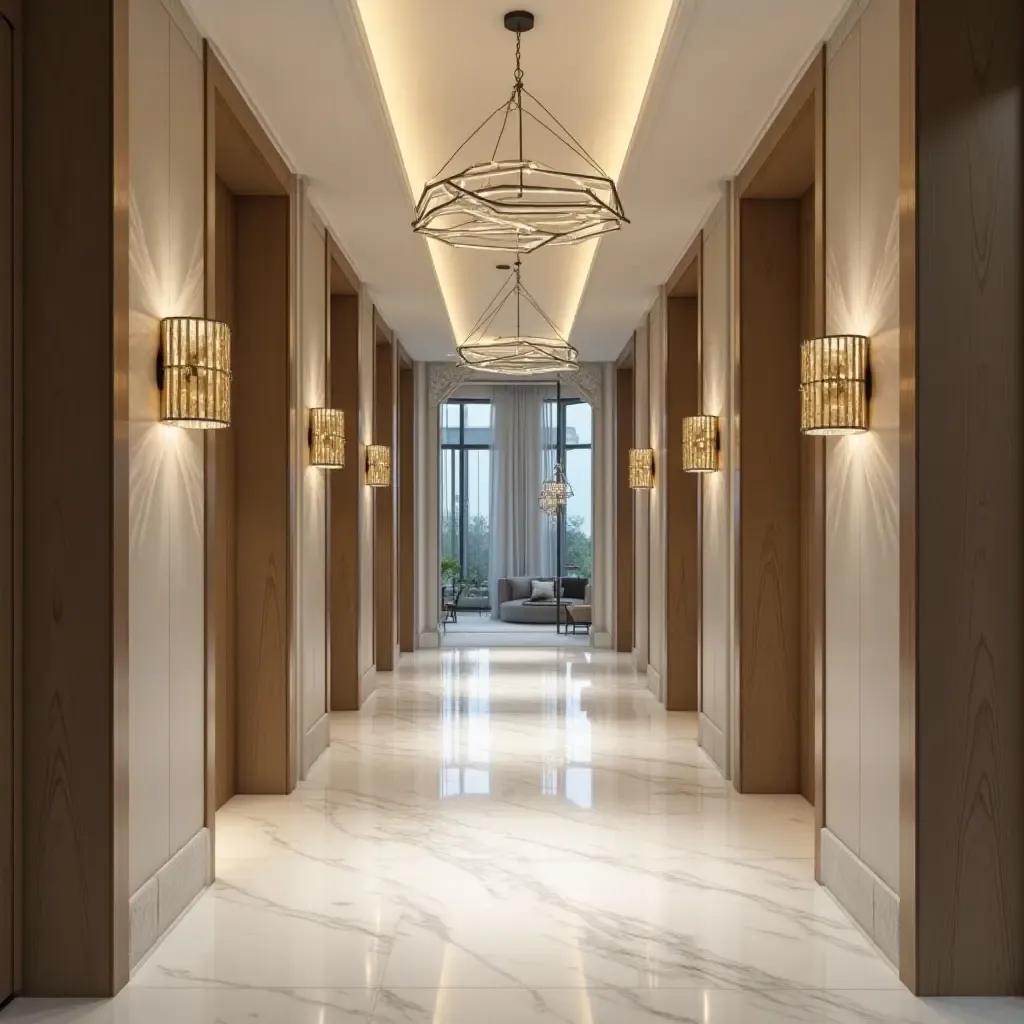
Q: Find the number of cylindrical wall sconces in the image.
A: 6